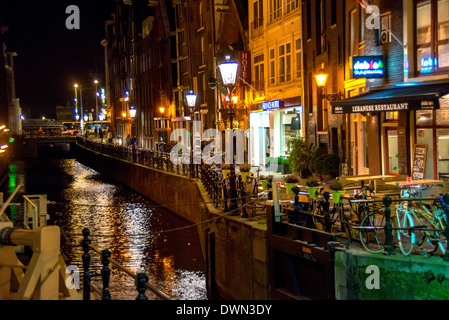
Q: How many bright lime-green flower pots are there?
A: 6